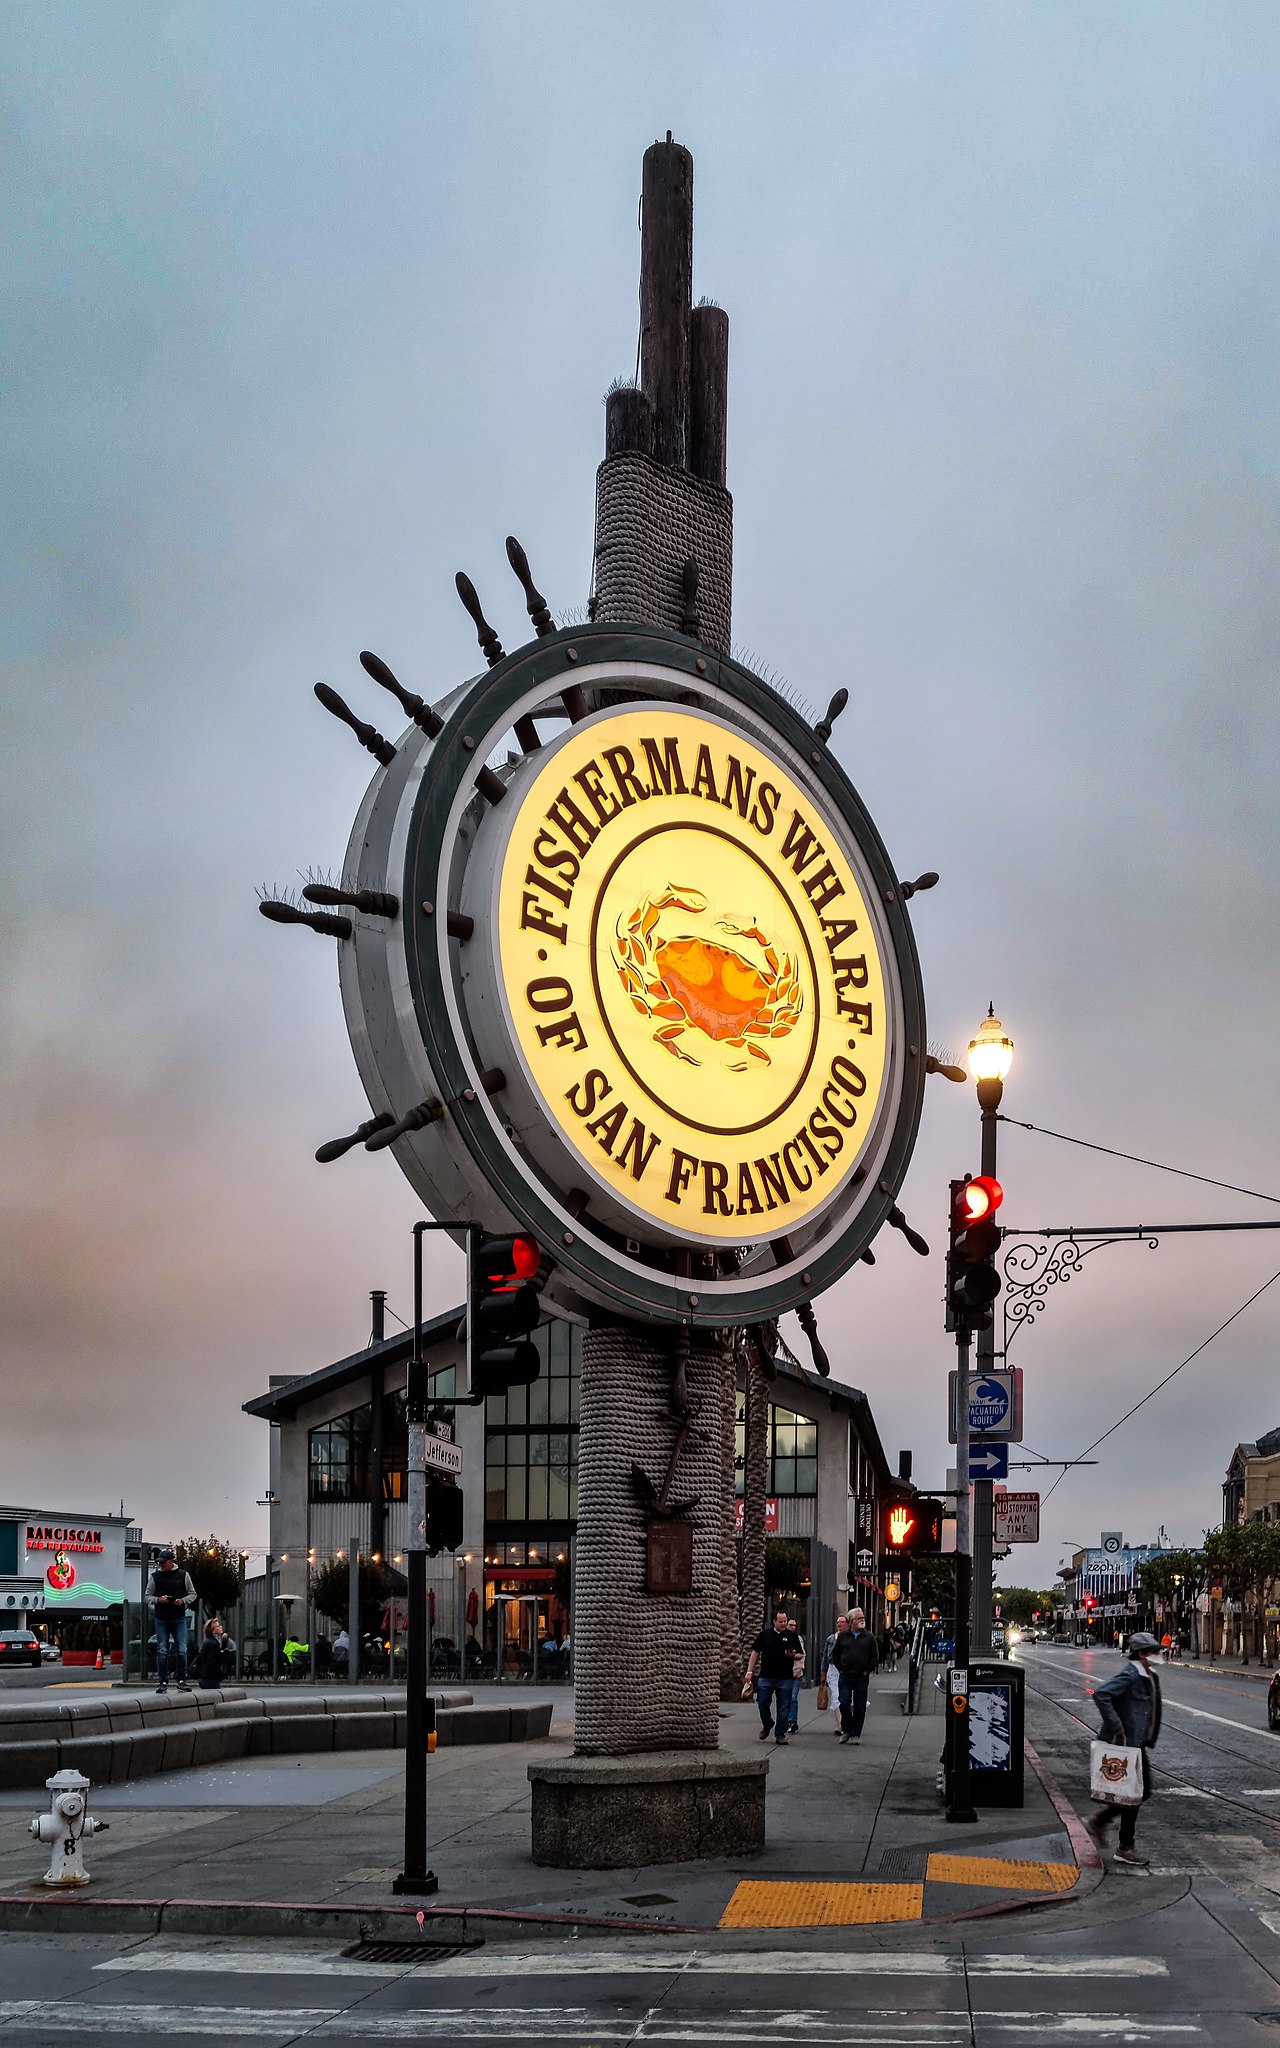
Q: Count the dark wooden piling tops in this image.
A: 3